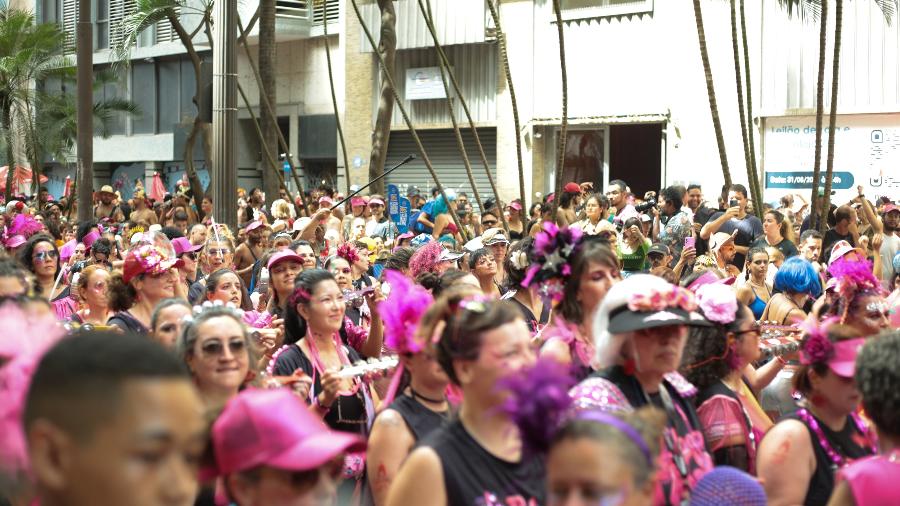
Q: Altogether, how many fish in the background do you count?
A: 0